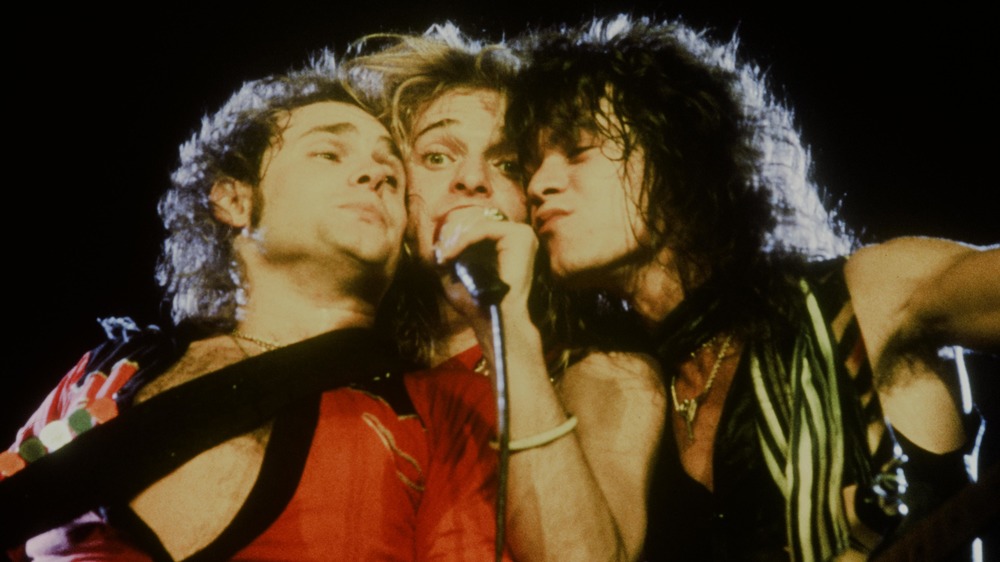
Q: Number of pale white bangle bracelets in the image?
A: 1